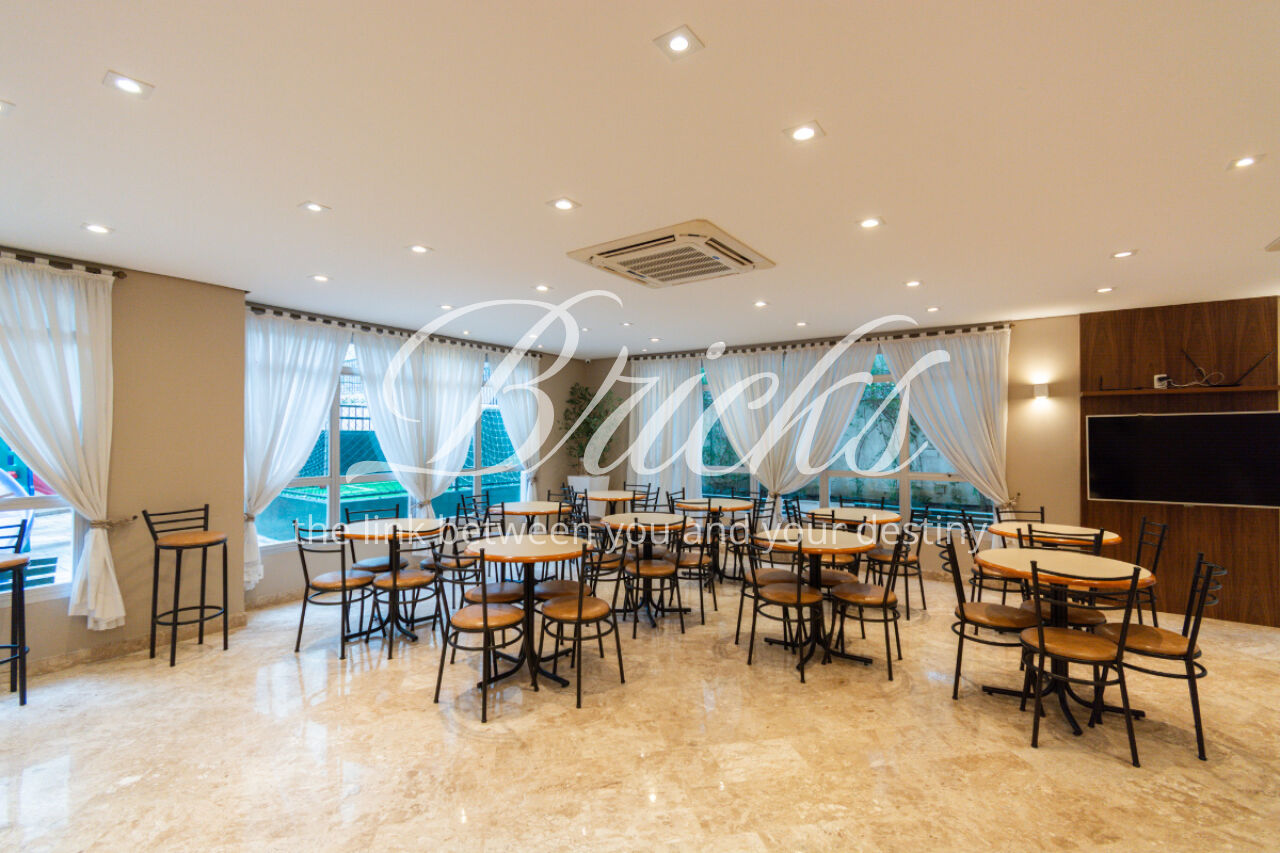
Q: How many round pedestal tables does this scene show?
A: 10